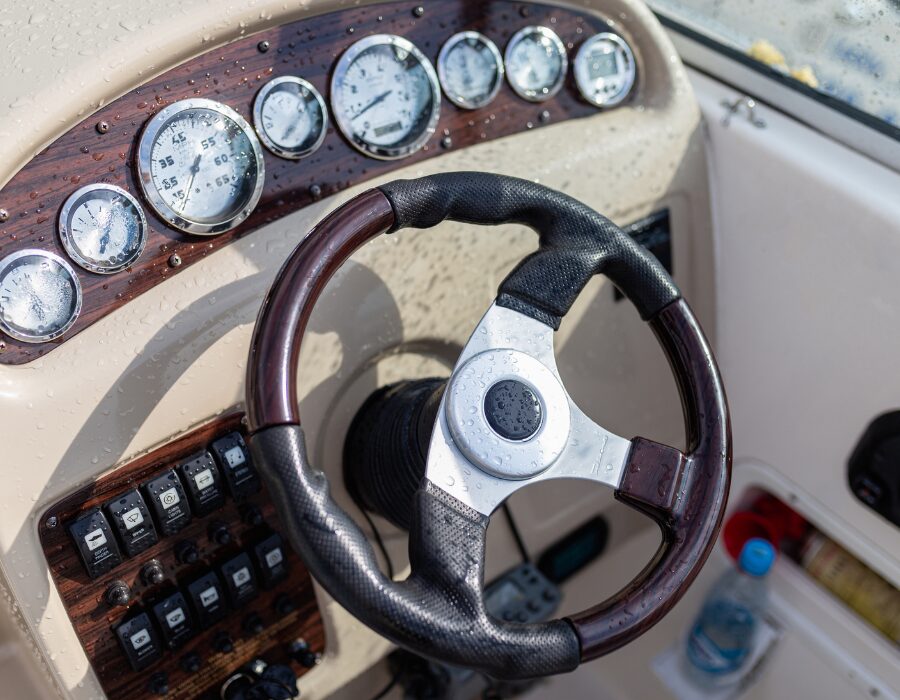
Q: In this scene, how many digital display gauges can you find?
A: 1